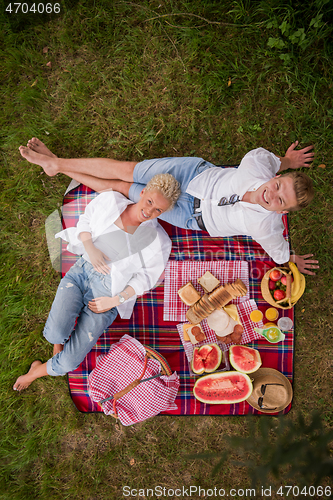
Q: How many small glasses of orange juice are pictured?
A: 2